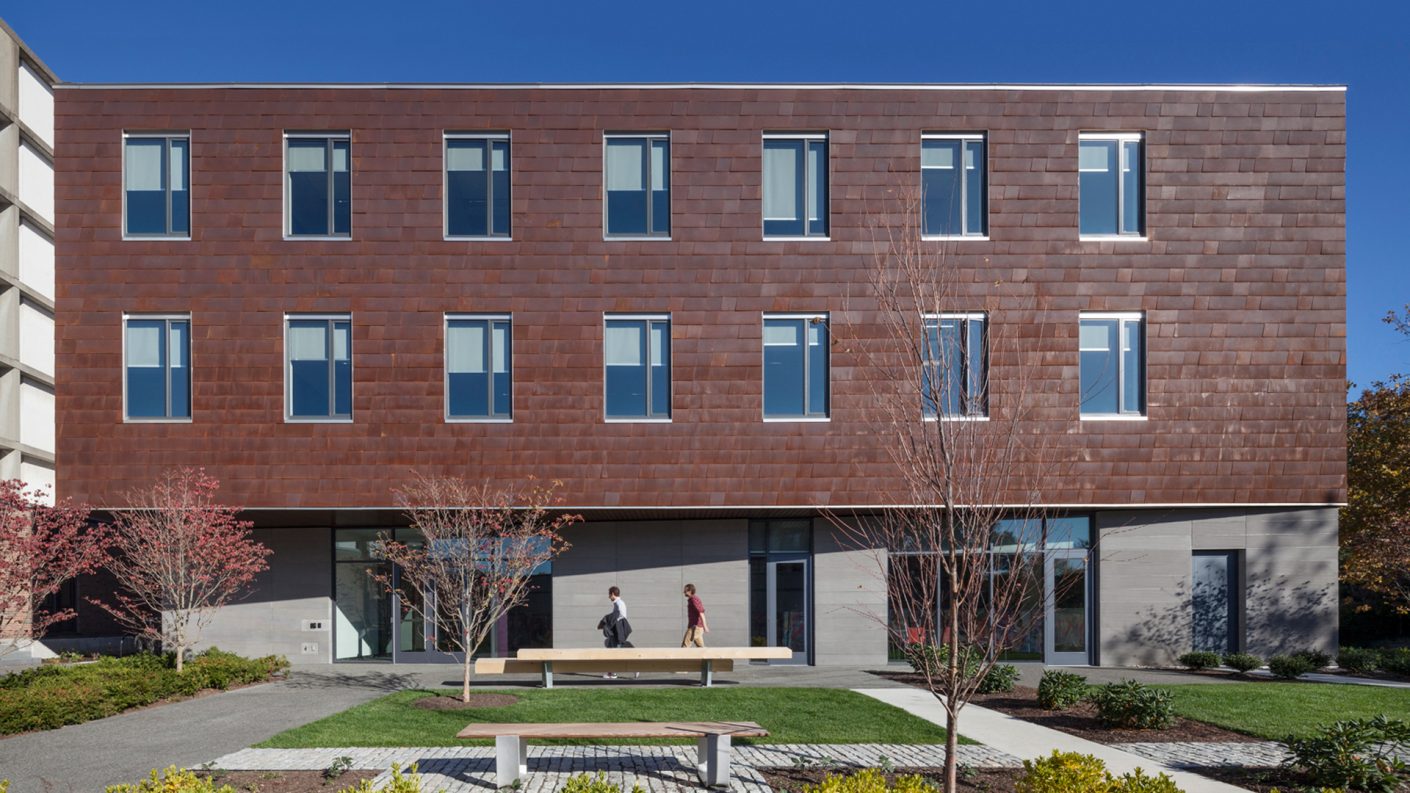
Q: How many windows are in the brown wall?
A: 14